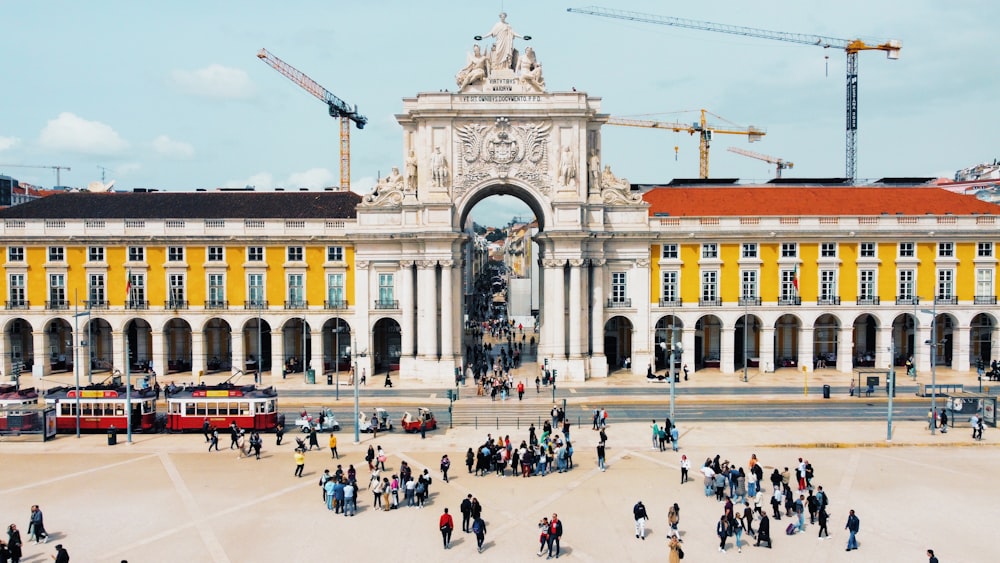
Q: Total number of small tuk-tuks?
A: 3